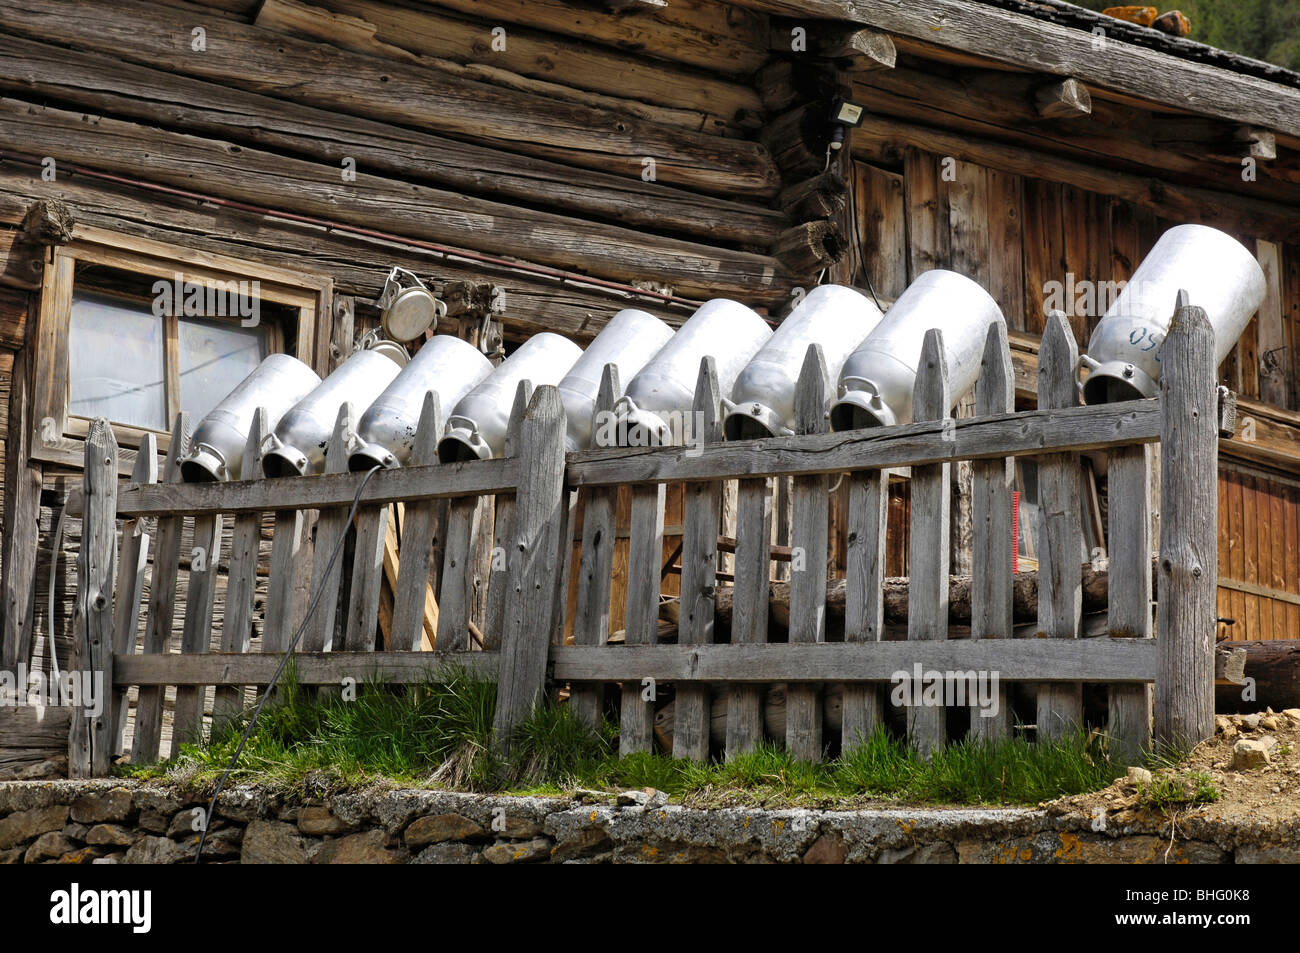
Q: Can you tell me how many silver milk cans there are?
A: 9